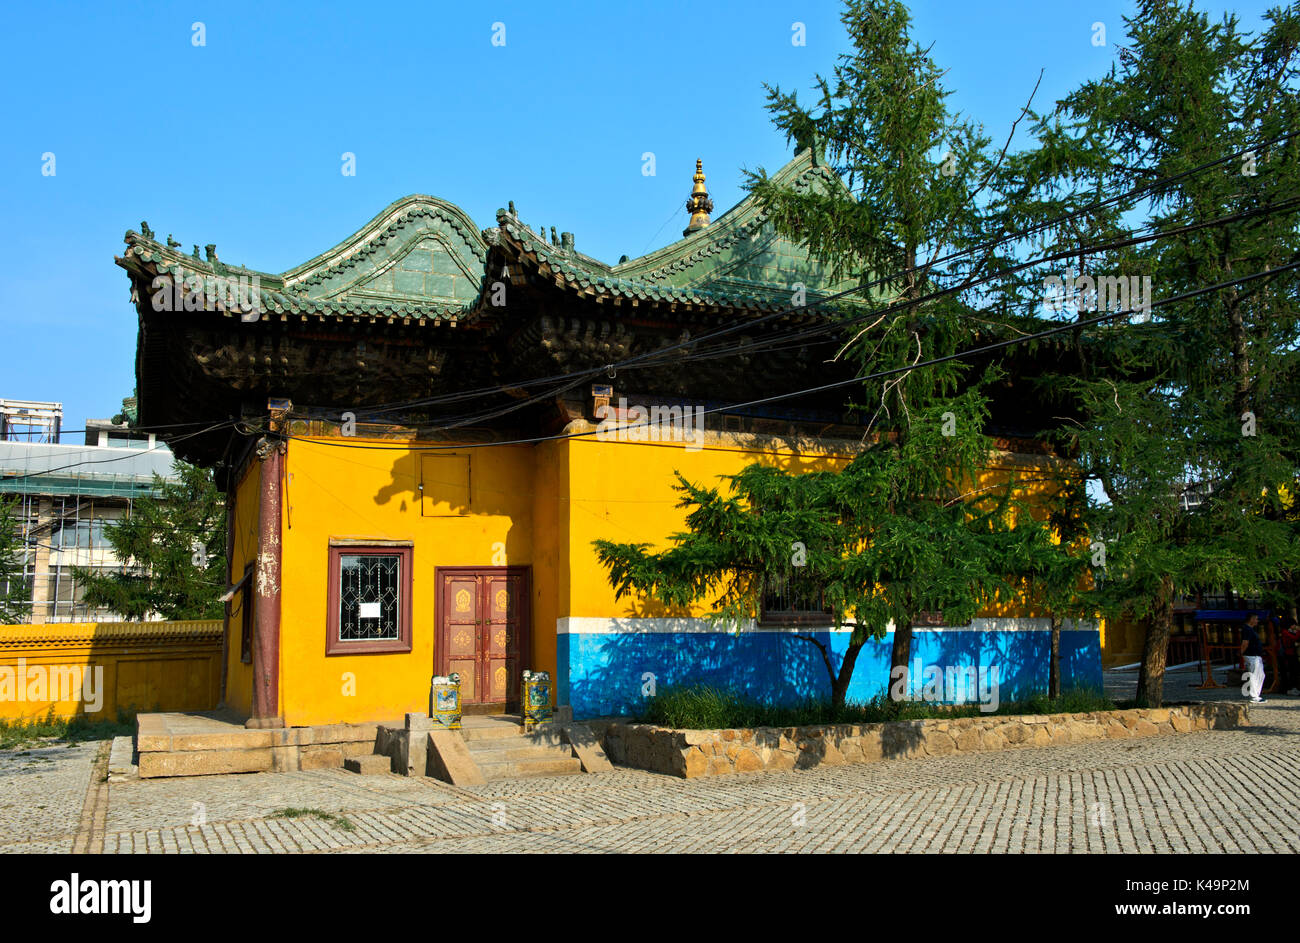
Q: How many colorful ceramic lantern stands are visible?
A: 2